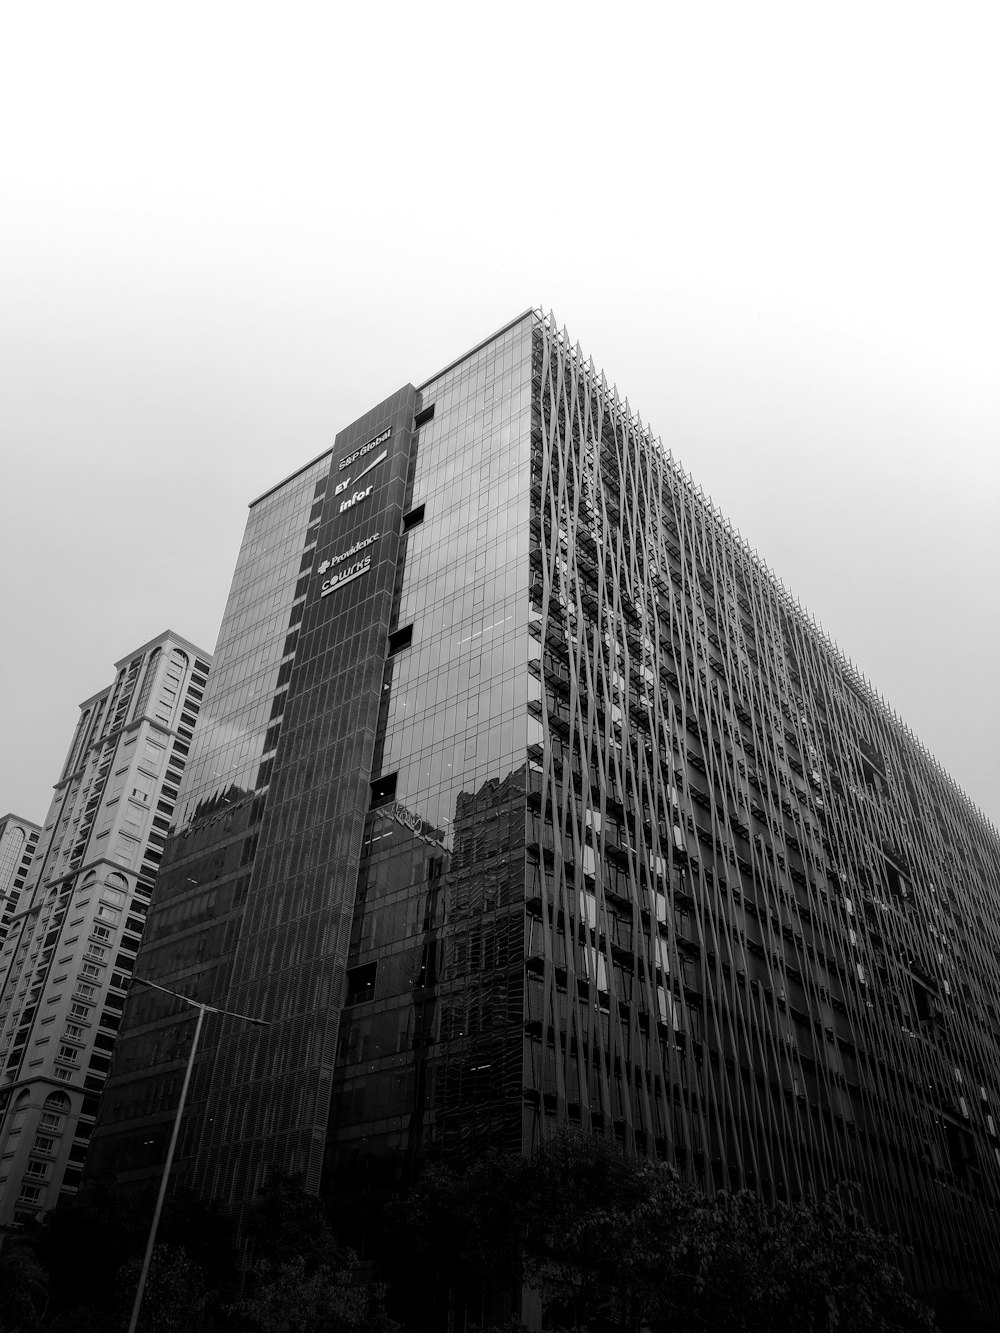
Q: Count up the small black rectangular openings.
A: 5